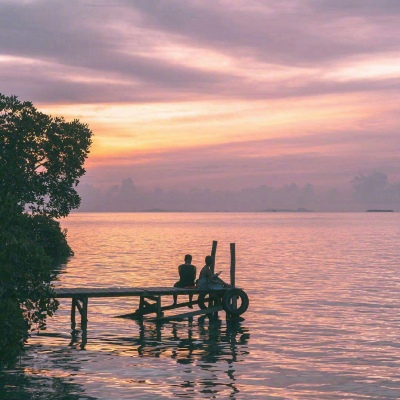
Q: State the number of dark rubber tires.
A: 2